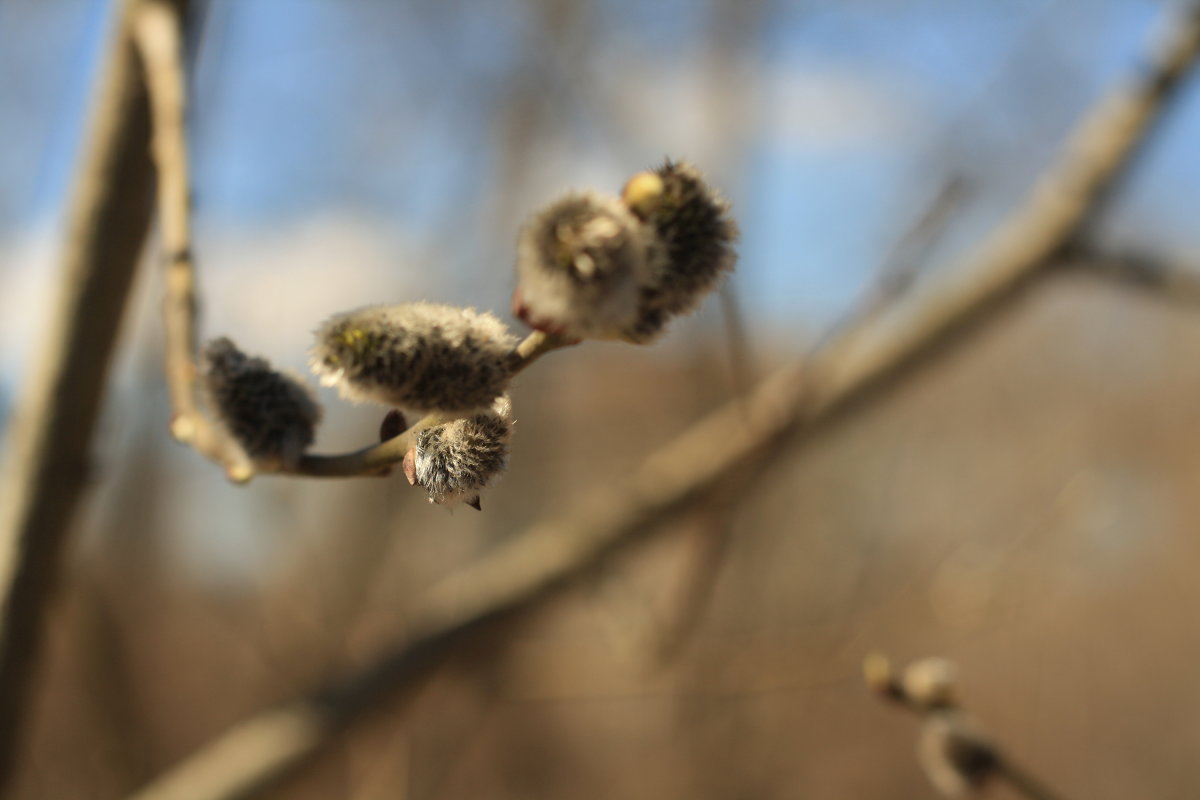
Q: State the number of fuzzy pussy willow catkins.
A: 5